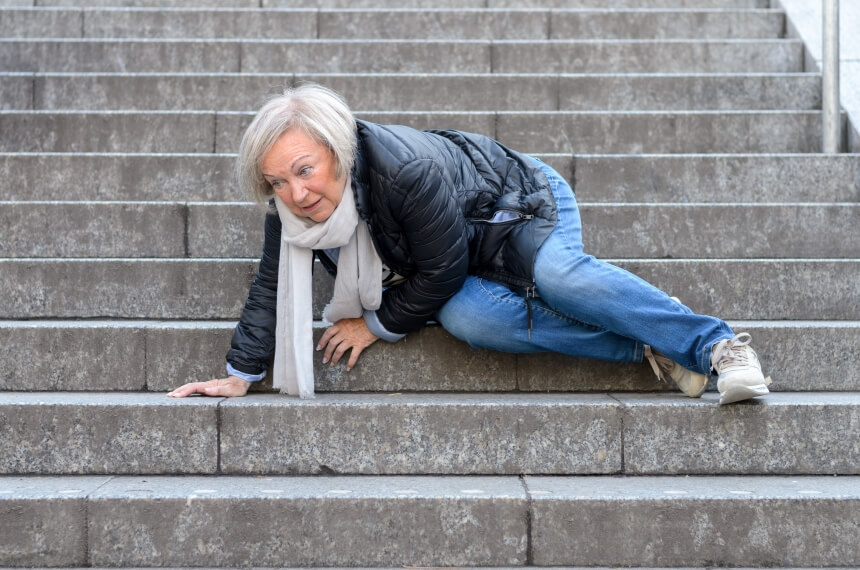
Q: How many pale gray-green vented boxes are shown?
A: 0